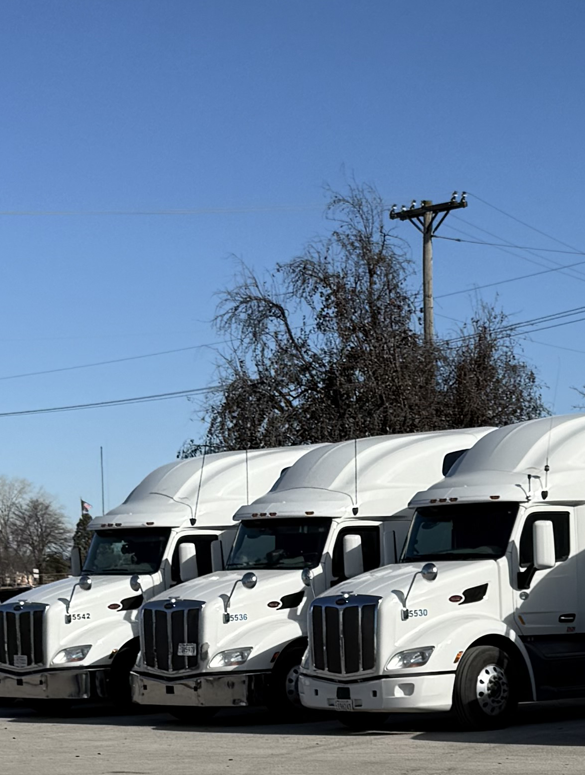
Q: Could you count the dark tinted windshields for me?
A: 3